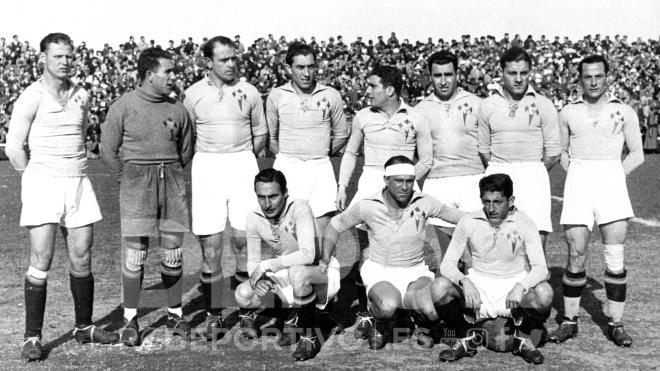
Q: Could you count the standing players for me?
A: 8